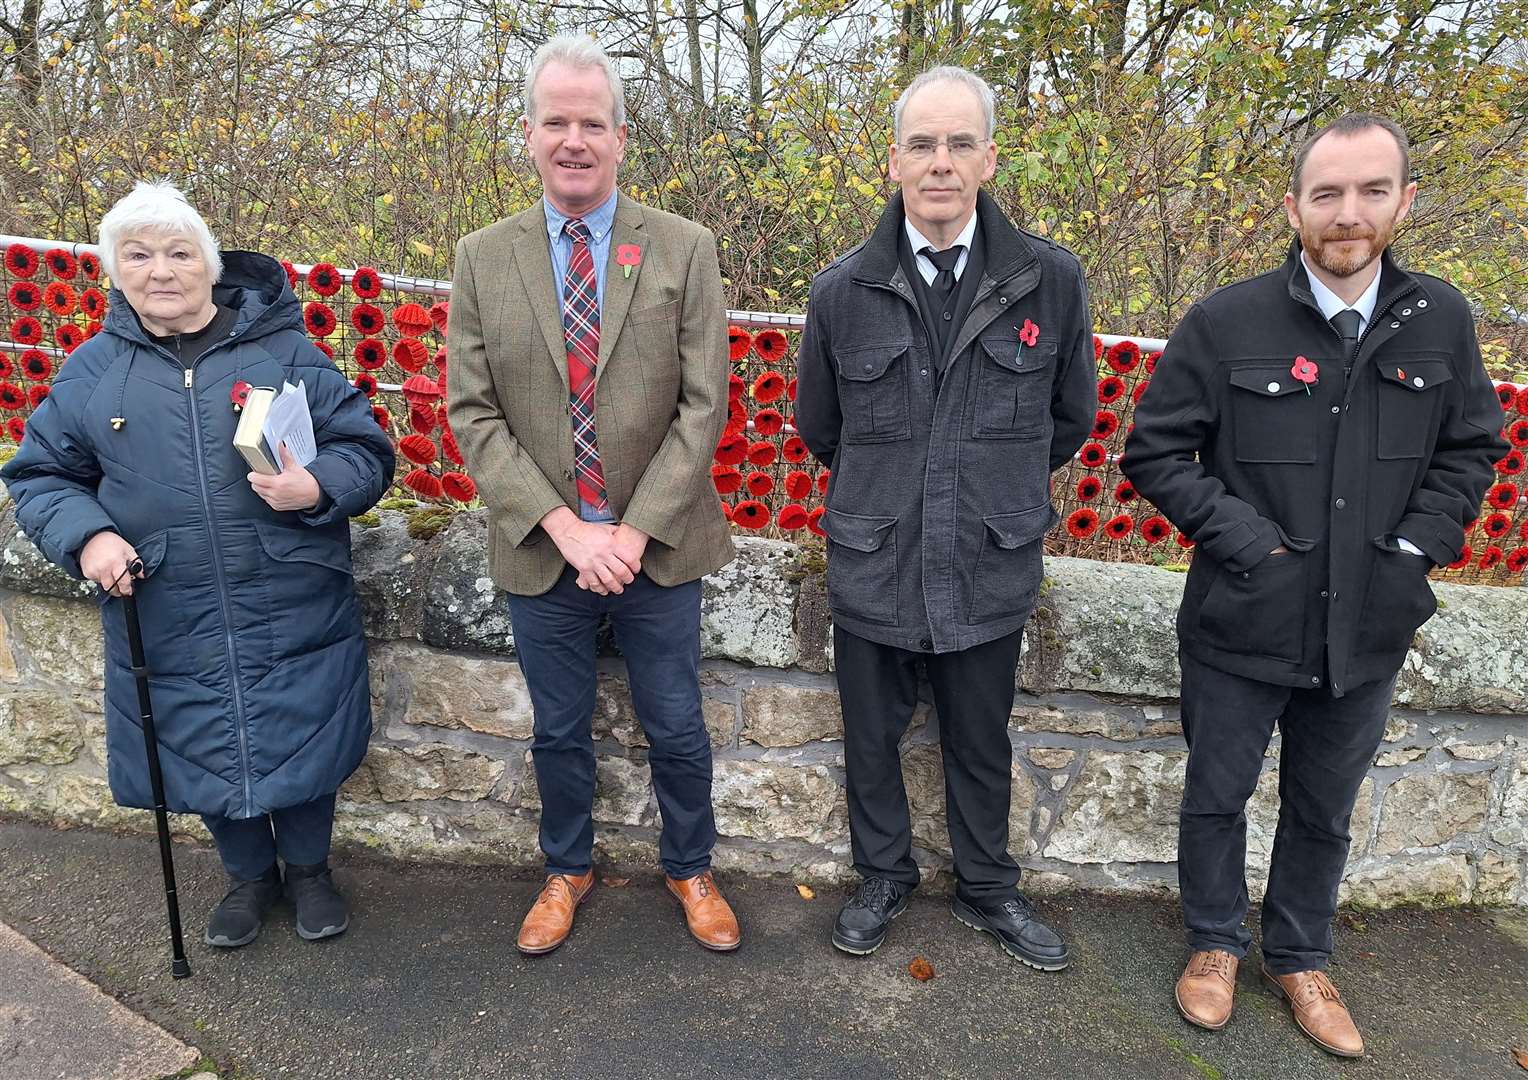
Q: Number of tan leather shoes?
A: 4